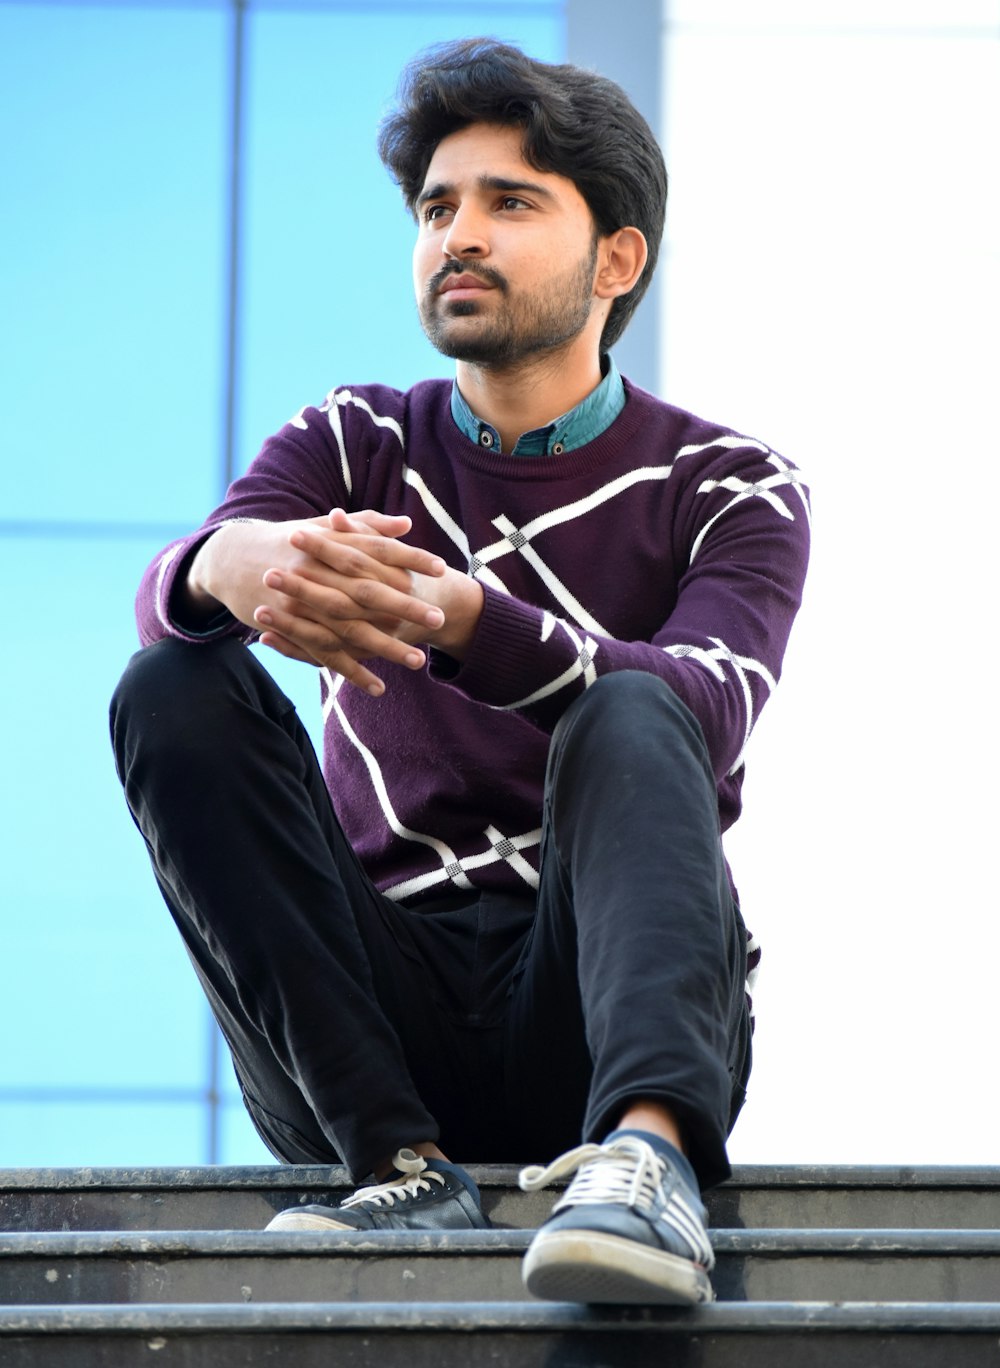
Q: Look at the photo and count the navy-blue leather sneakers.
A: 2